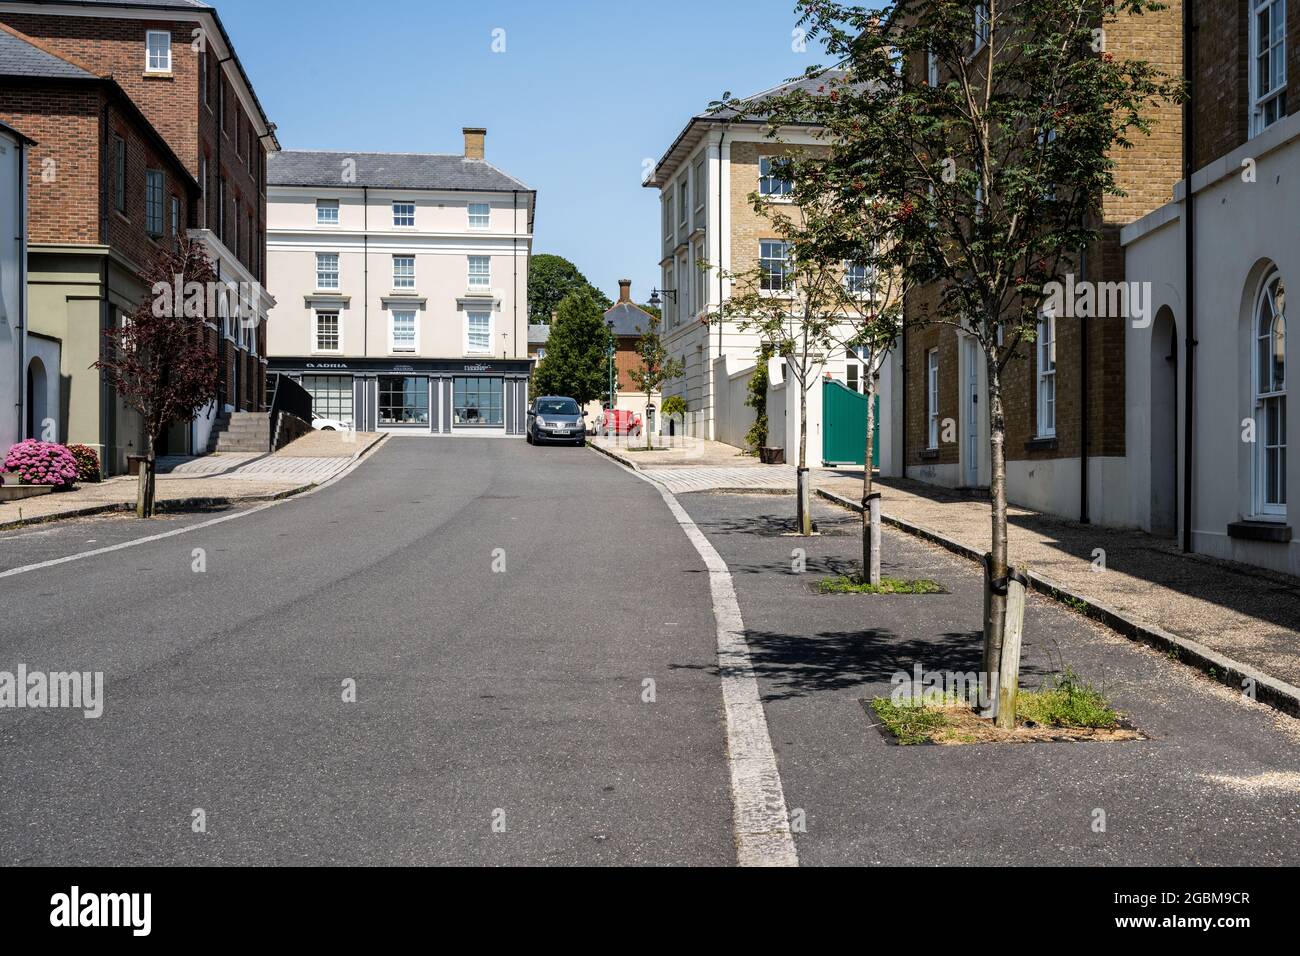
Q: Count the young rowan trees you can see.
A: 3